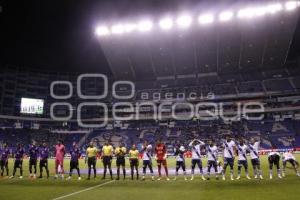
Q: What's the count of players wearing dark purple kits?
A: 5